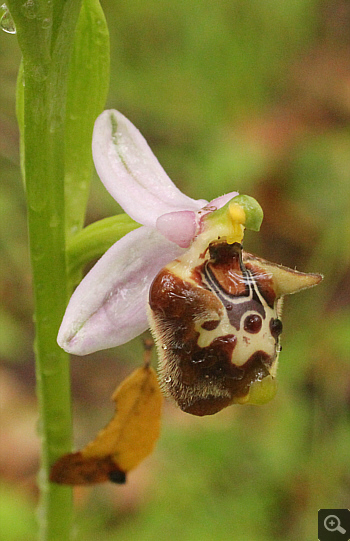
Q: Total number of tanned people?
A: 0